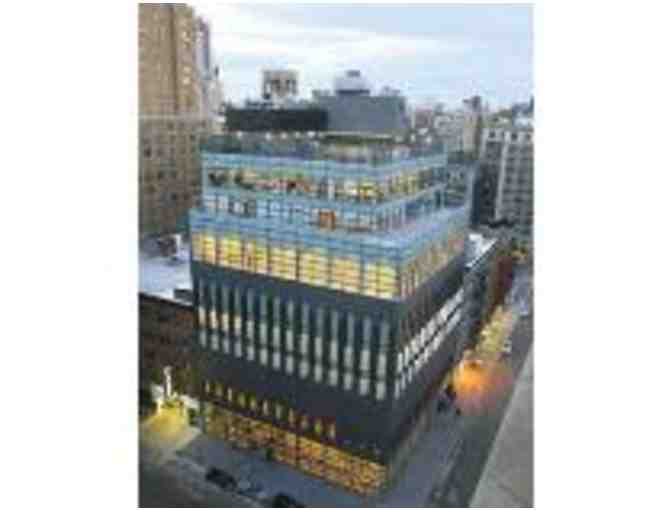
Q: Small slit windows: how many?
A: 11